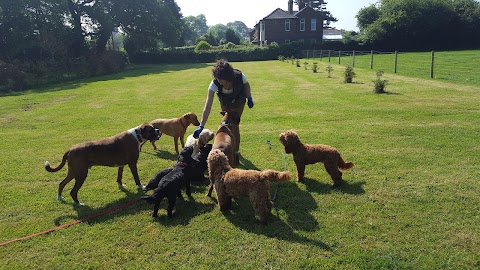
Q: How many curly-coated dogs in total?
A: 2